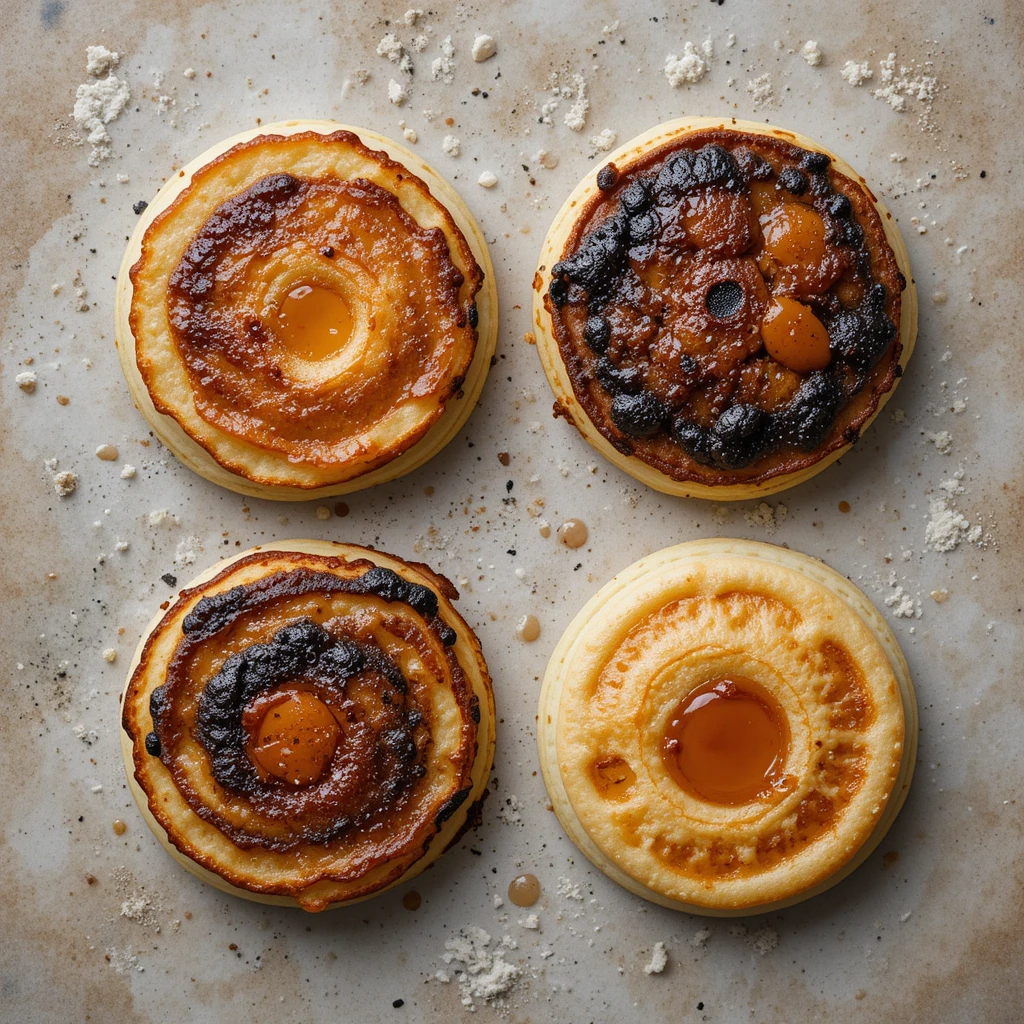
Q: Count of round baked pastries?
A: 4